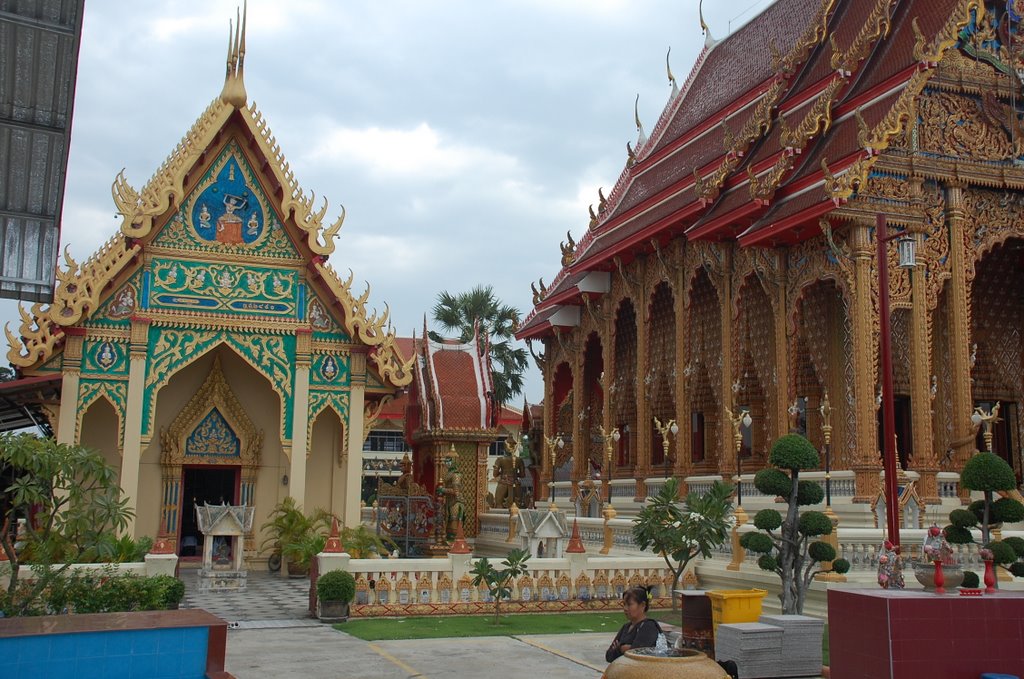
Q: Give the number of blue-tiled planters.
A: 1